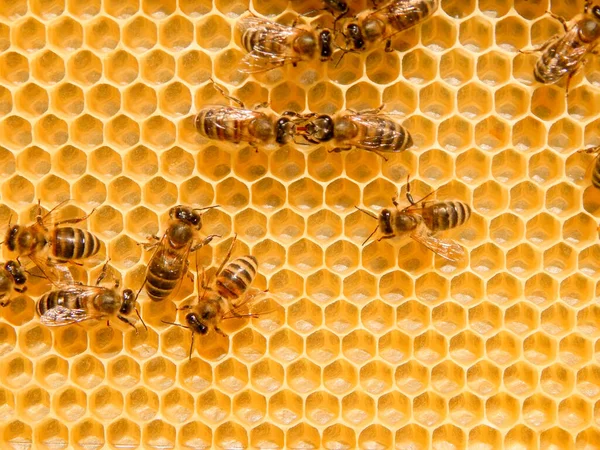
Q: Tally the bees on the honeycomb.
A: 13